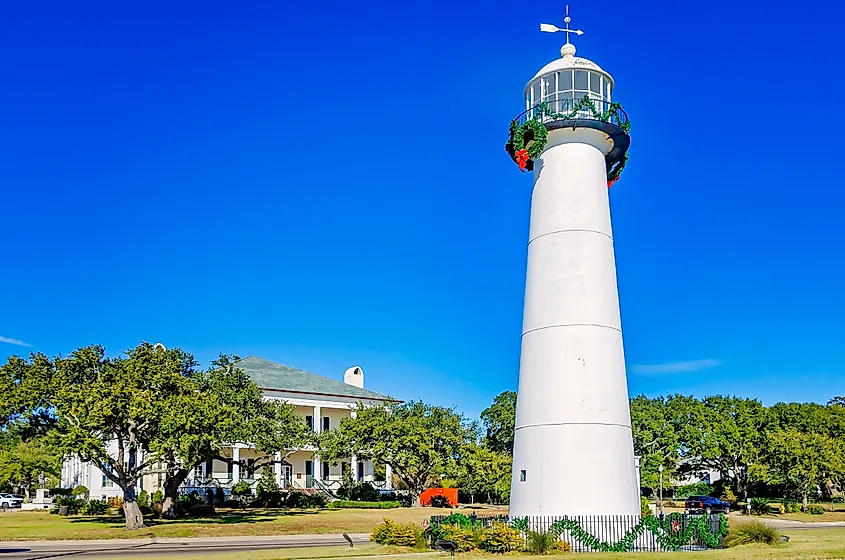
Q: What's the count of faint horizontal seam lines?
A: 3